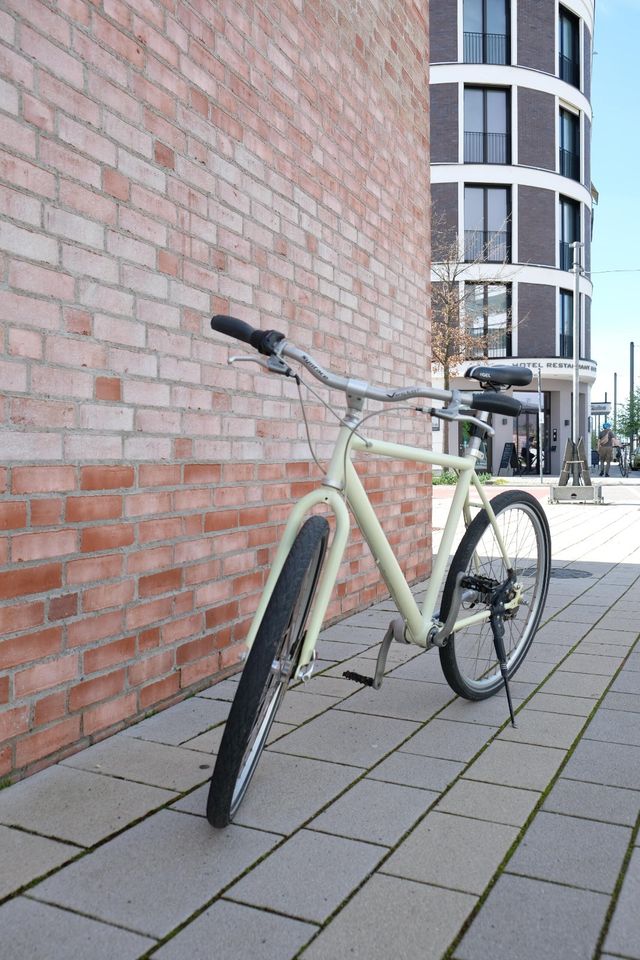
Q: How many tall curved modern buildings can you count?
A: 1